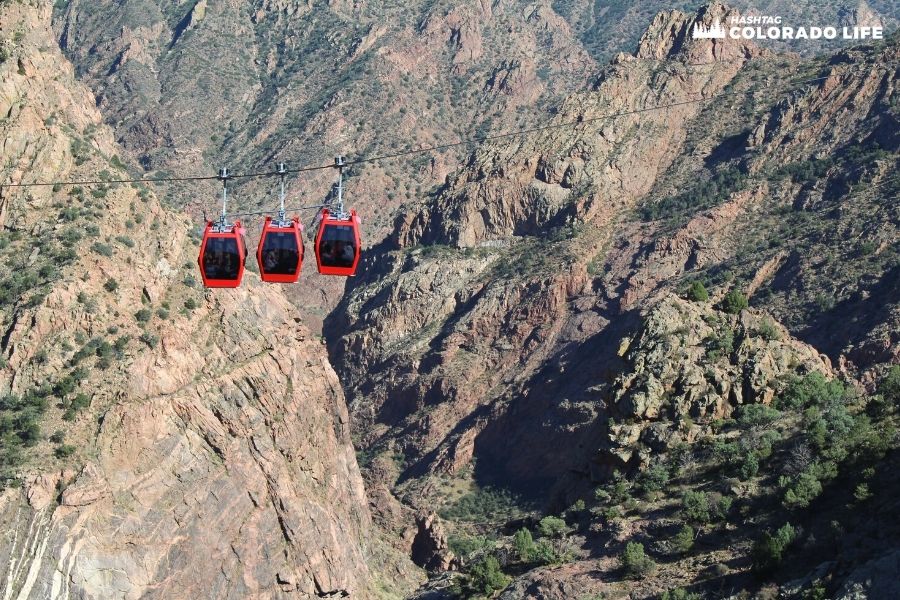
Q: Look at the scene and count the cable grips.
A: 3